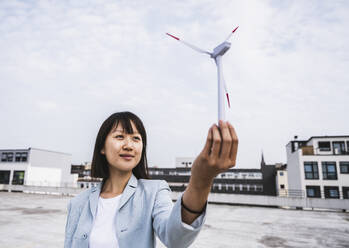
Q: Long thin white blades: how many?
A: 3